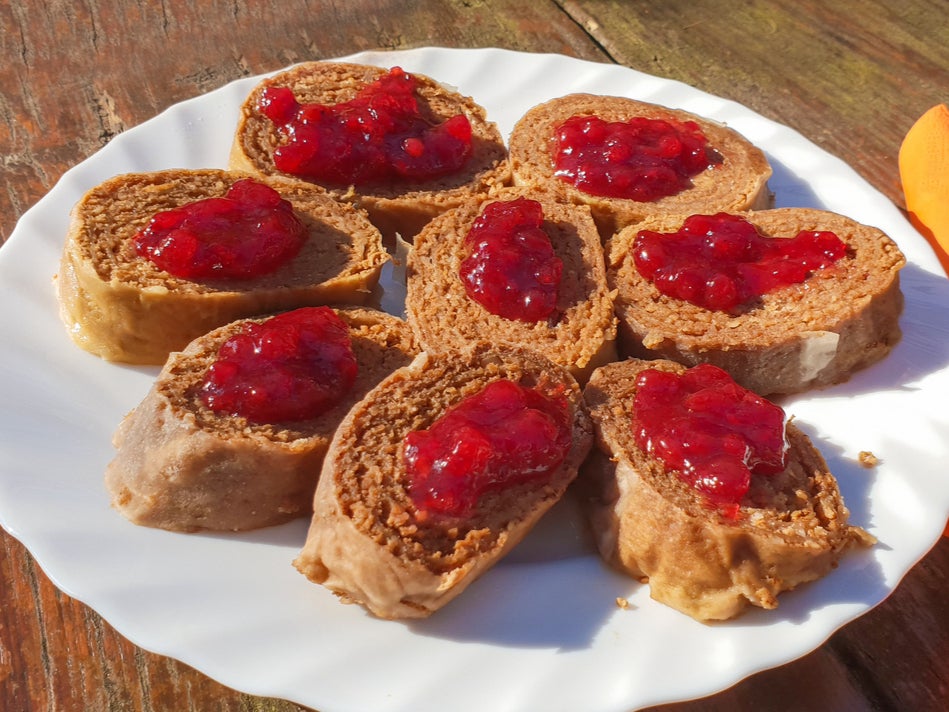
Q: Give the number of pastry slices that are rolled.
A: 8